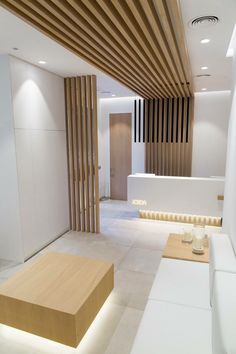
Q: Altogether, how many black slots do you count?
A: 12